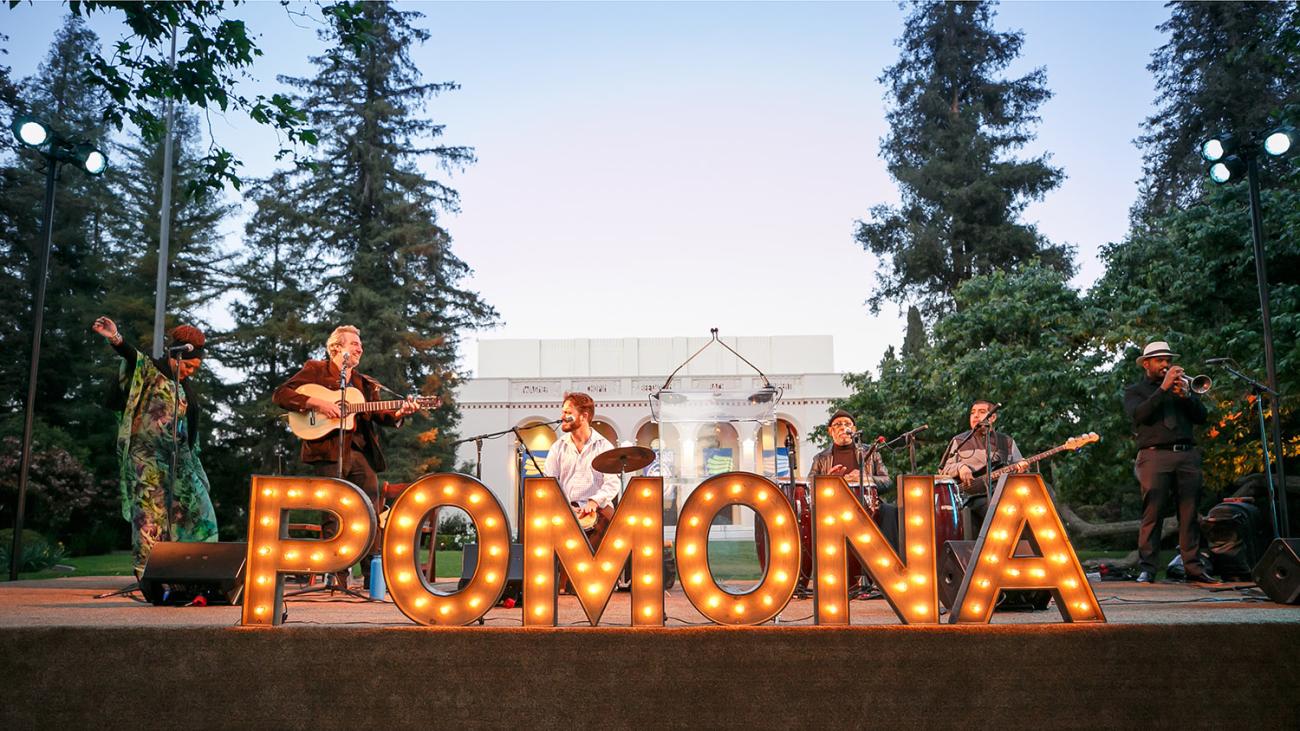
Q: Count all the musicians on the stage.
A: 6